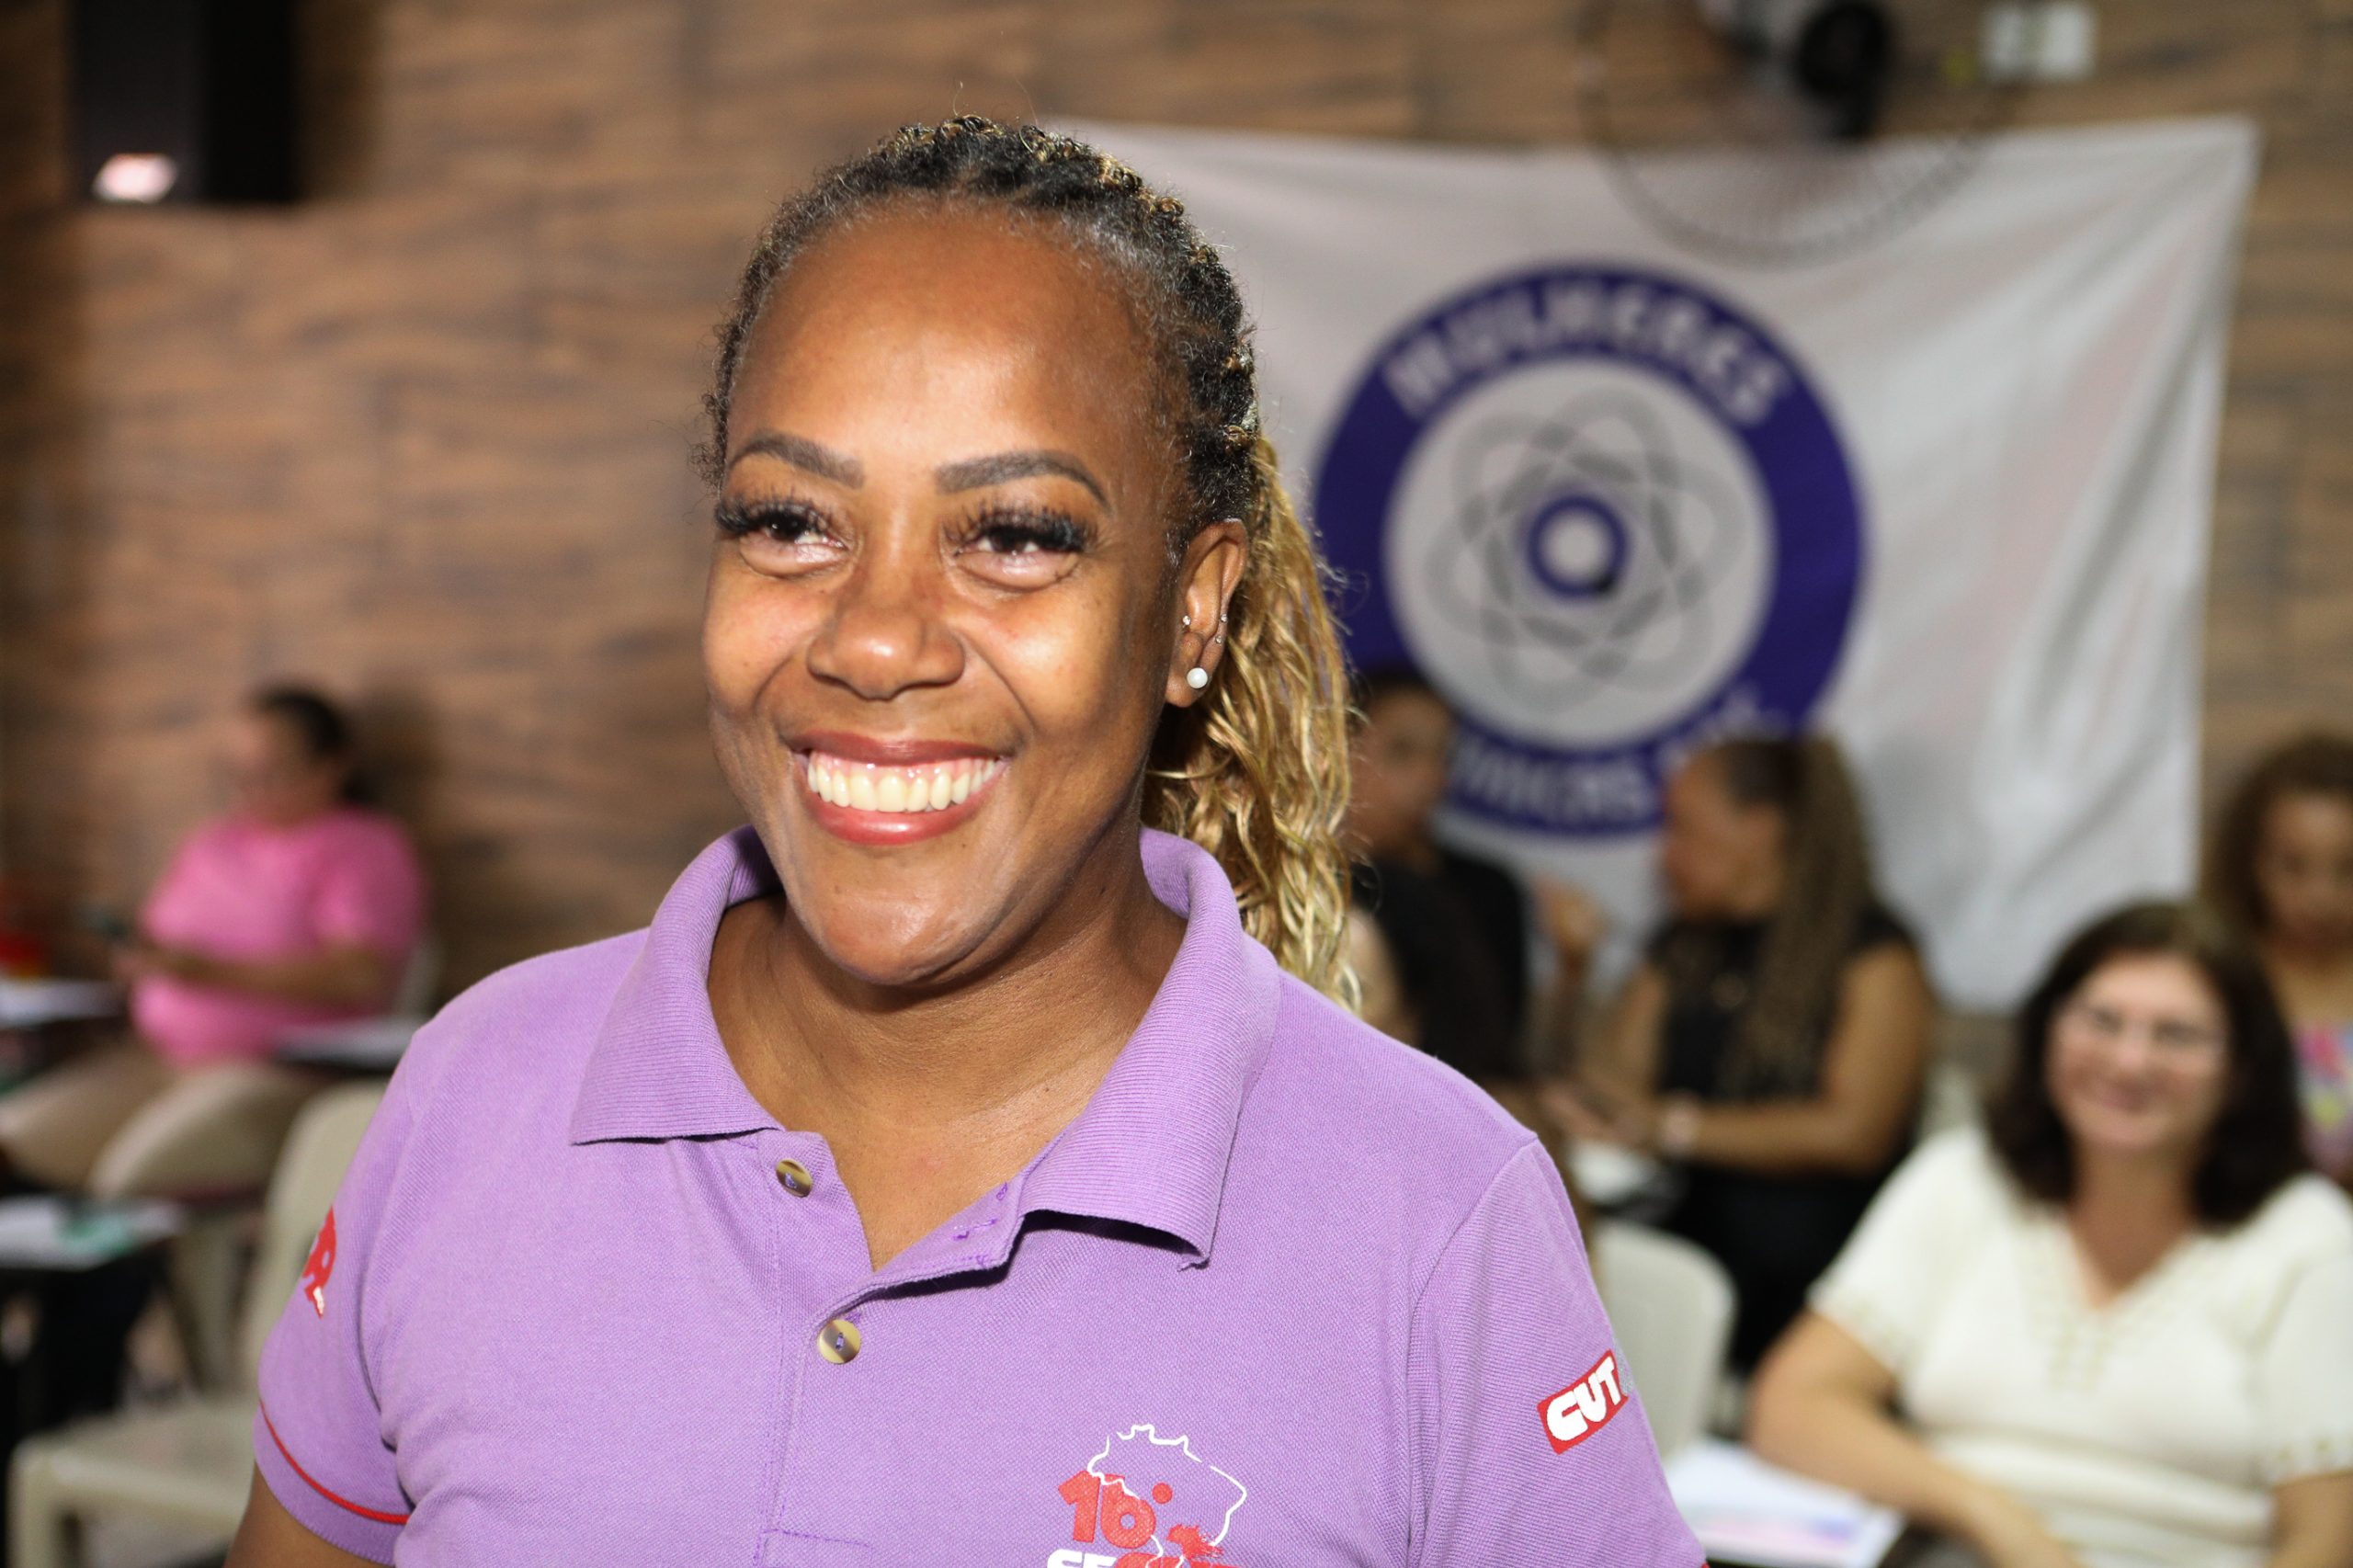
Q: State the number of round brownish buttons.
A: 2